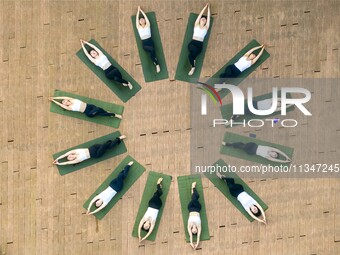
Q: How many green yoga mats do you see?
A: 12